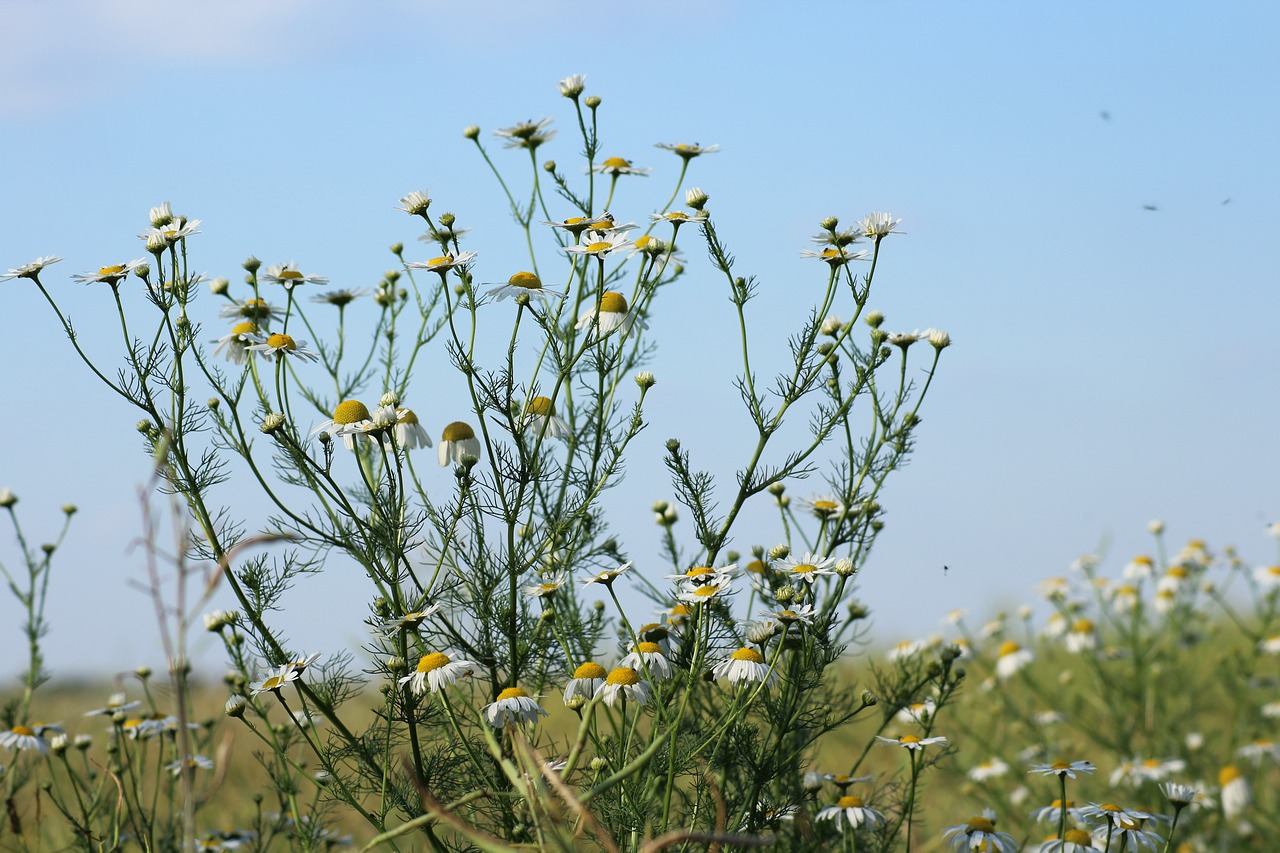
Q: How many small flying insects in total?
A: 4